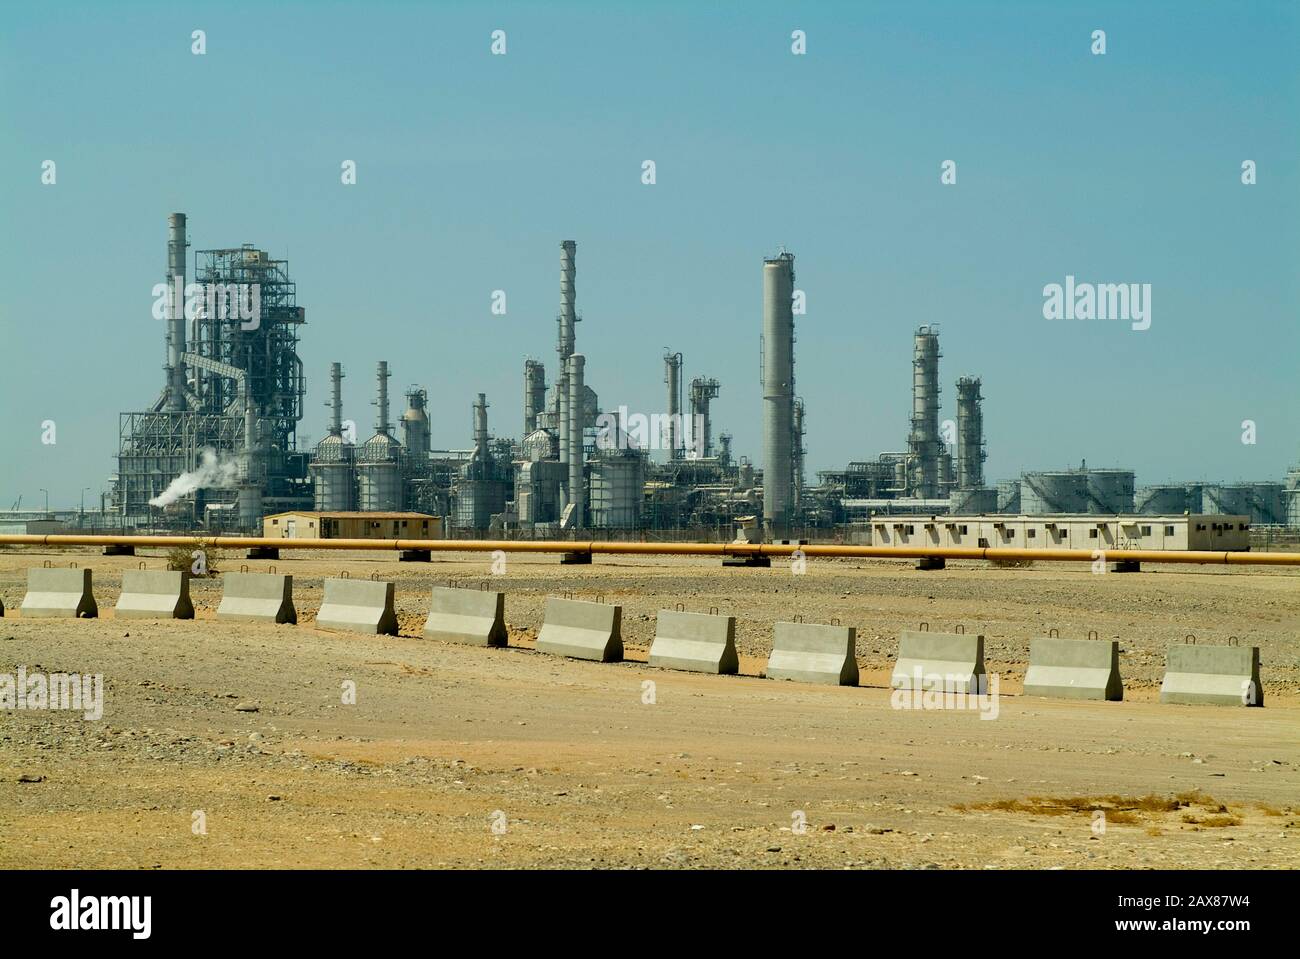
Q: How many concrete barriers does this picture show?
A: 11